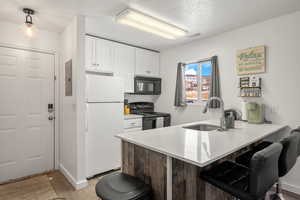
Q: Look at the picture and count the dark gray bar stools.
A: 3